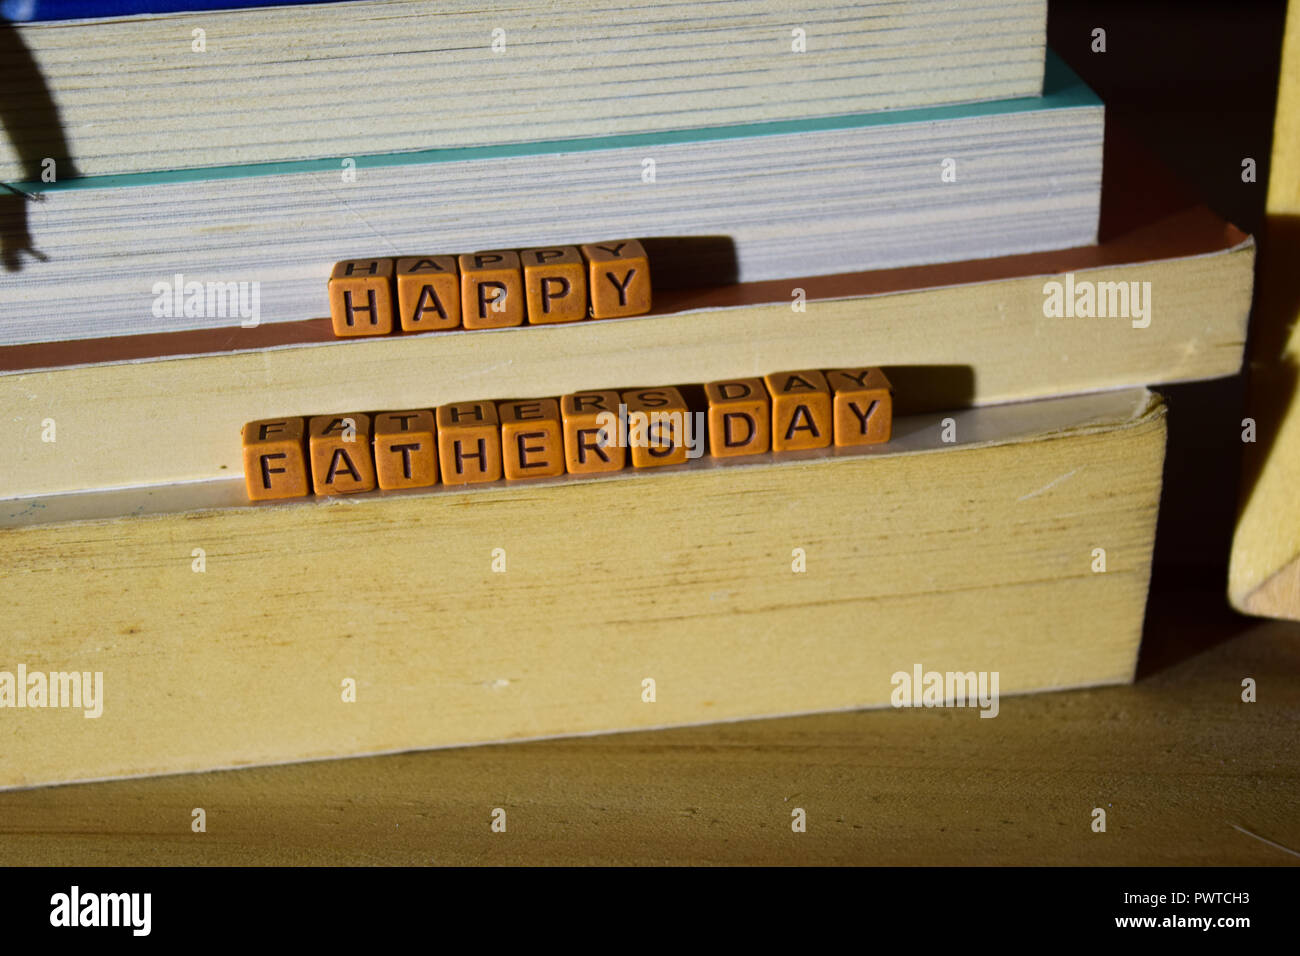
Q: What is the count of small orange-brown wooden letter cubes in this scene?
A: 15